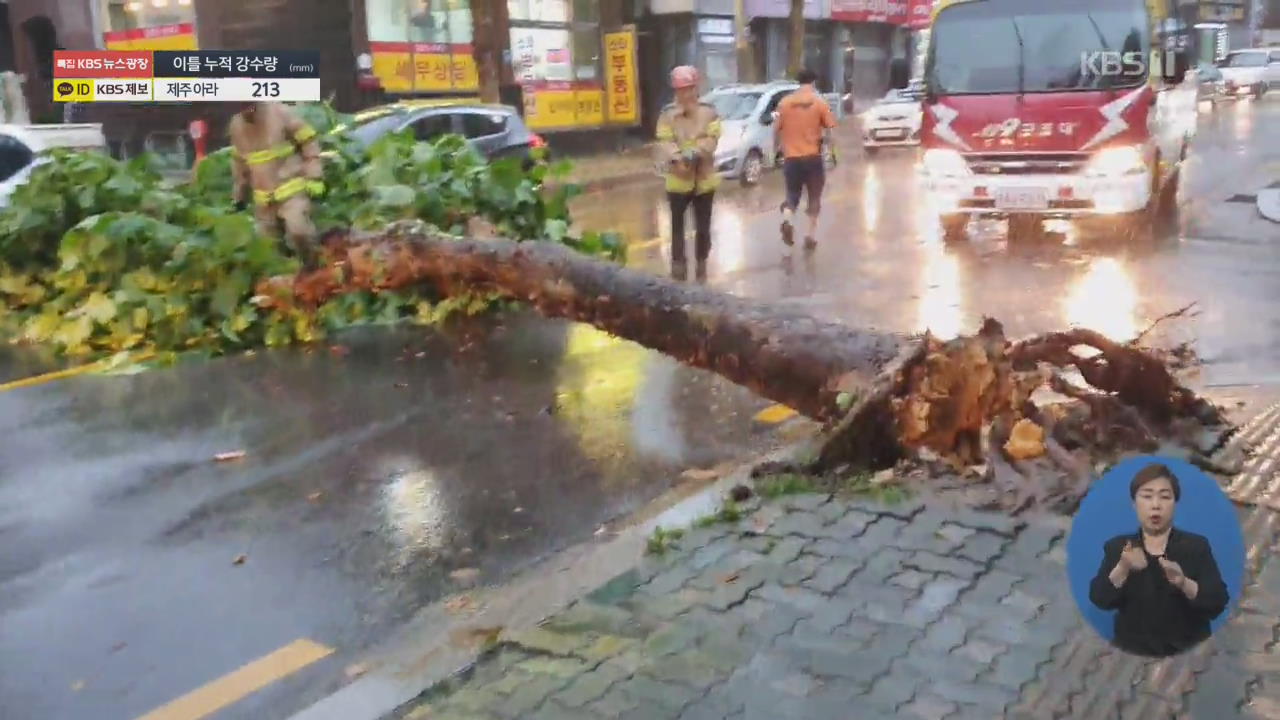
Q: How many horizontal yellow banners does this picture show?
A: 3